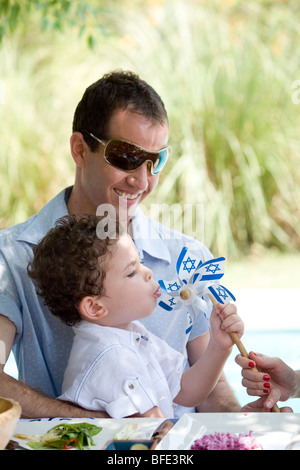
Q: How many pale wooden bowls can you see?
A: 1